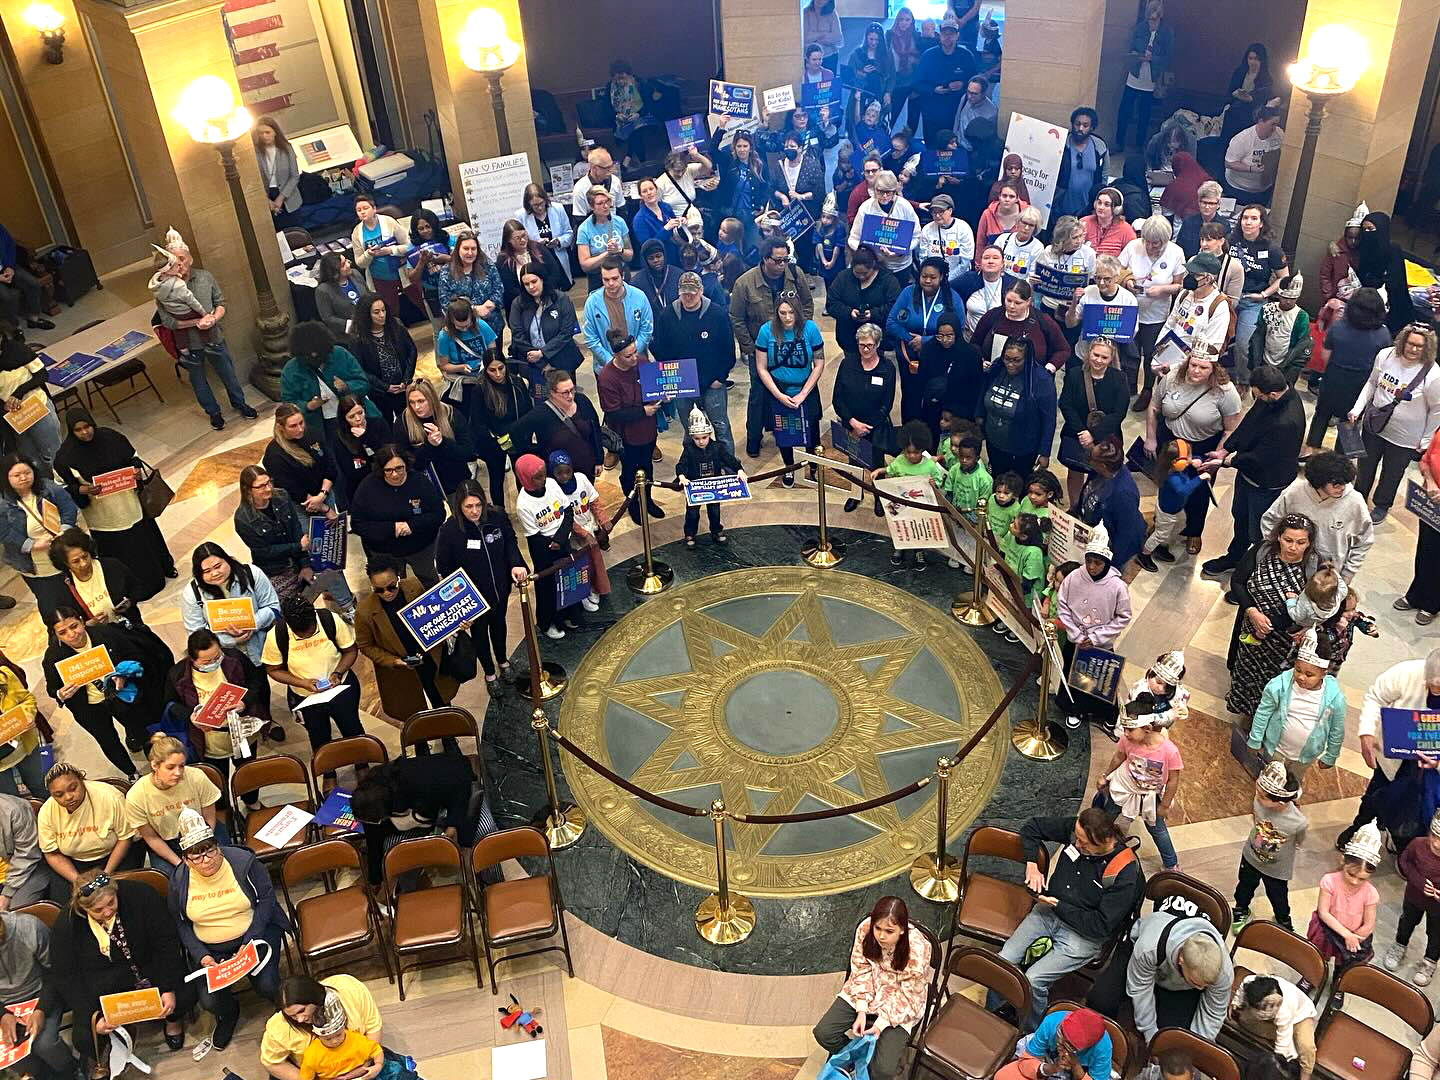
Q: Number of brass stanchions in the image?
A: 8